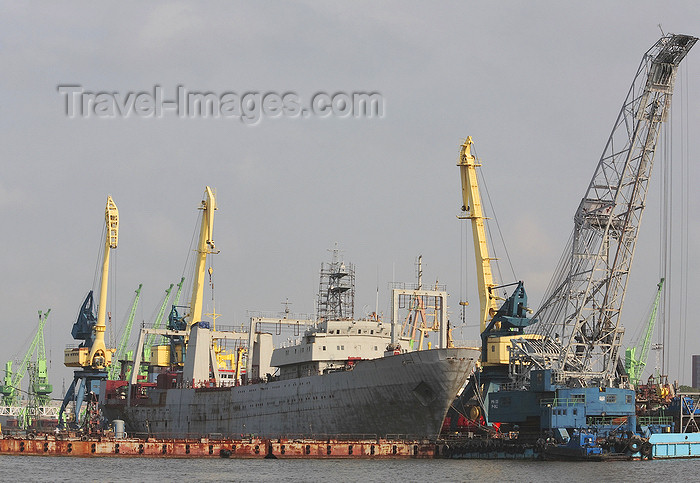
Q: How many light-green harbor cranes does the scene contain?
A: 6